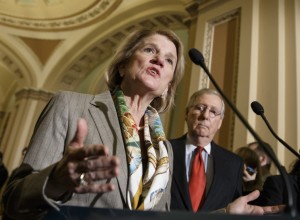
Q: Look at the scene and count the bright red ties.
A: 1